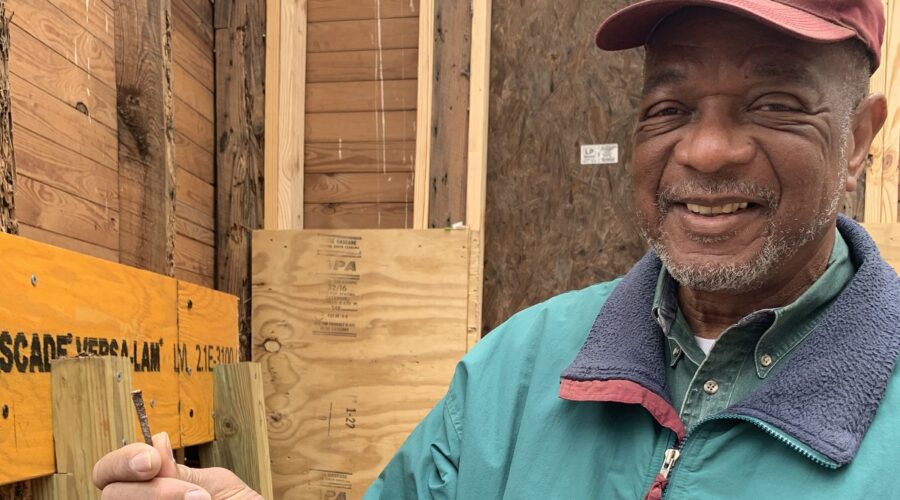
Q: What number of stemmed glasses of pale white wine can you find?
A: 0